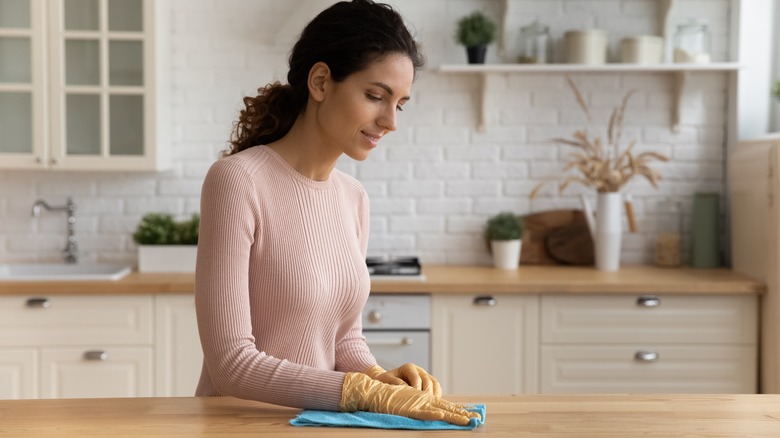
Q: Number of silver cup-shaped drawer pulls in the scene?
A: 5